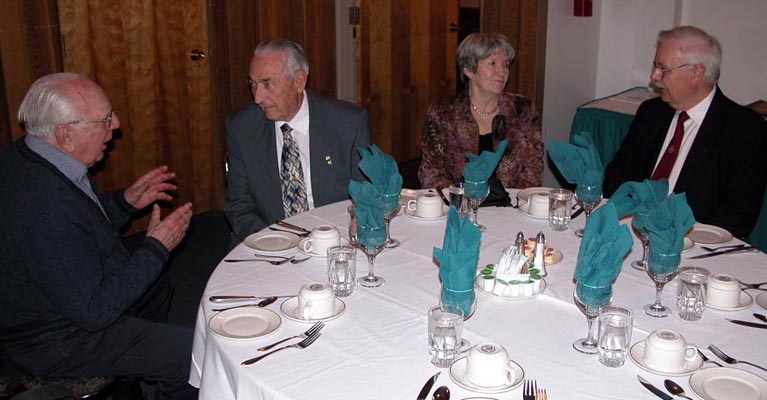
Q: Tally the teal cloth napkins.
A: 8